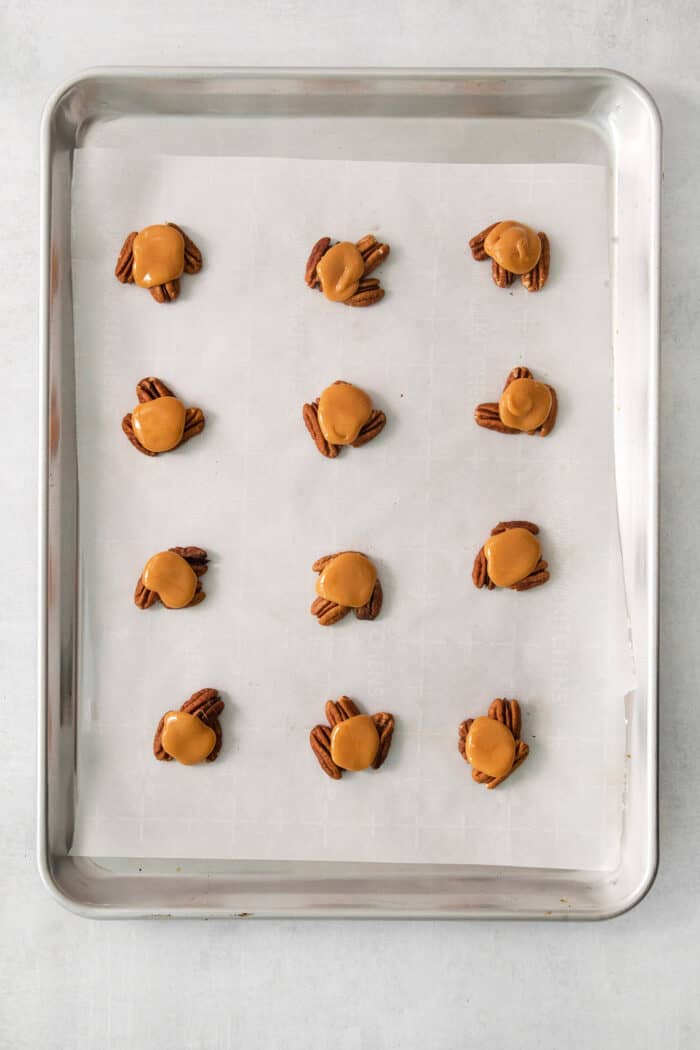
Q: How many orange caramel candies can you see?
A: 12